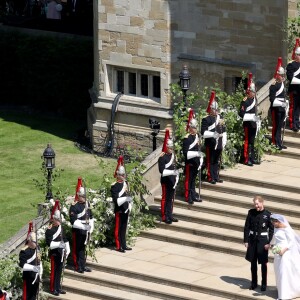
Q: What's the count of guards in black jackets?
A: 10